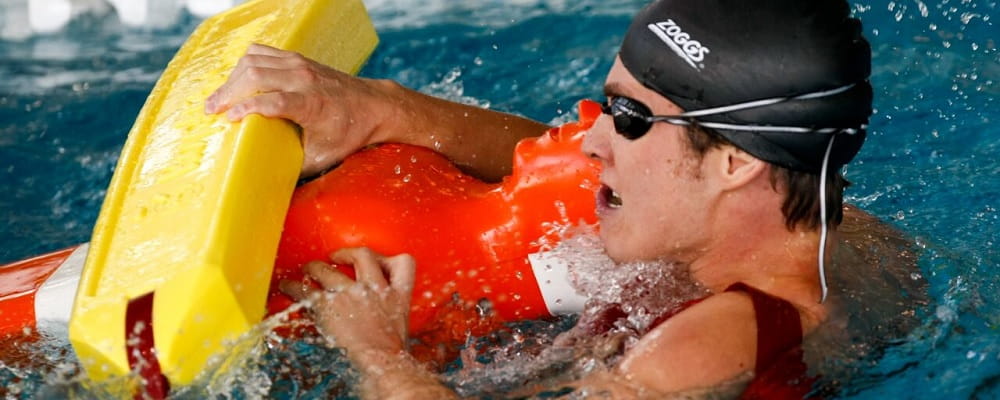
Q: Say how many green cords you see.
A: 0